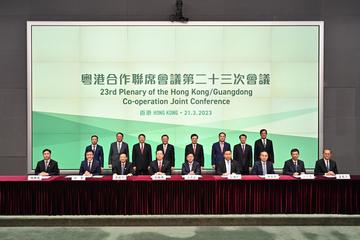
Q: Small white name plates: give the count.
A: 9